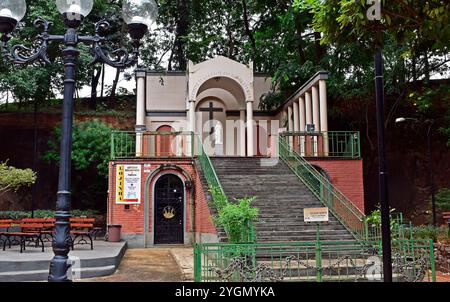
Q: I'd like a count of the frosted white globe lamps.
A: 3